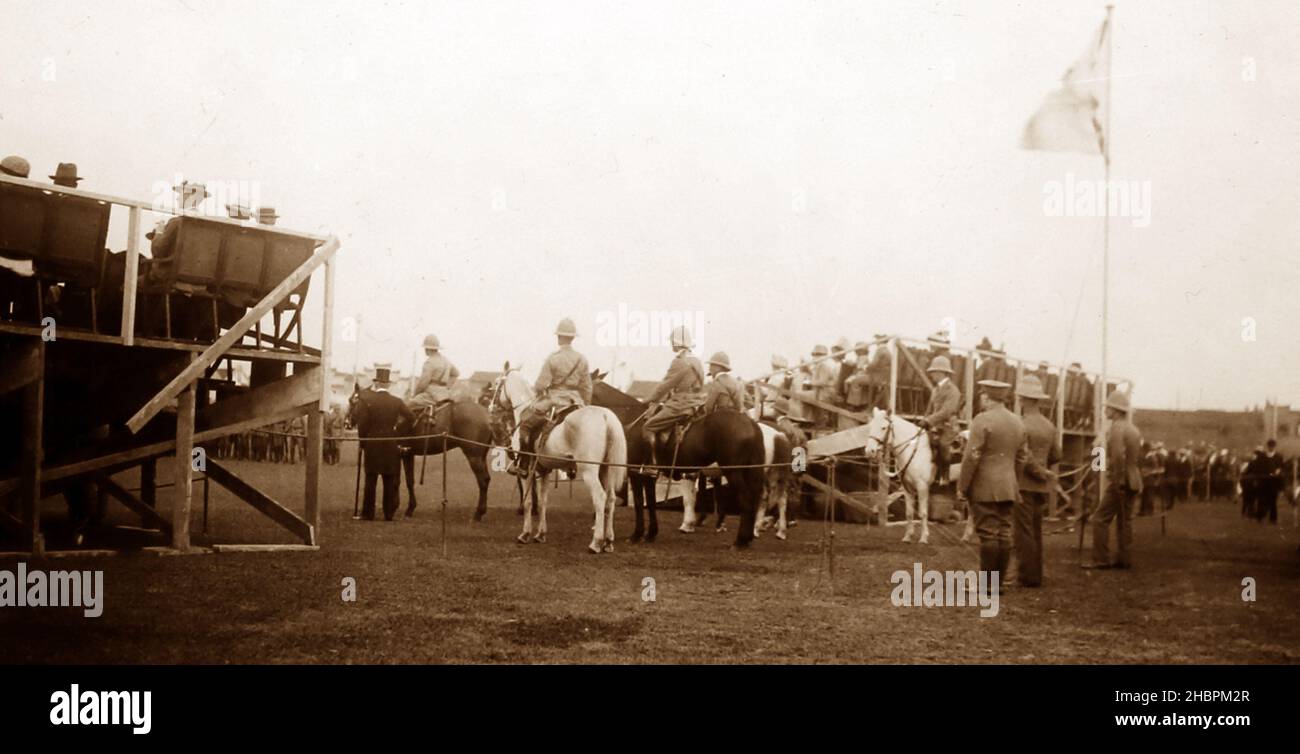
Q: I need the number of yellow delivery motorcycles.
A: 0